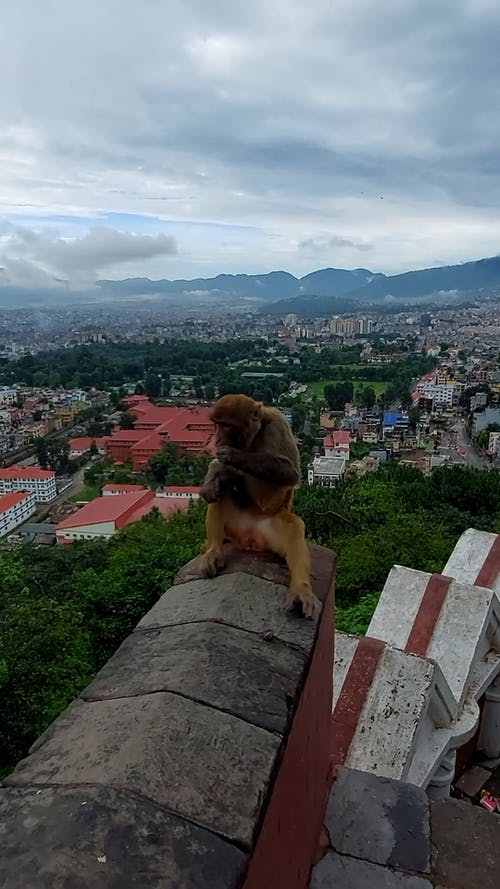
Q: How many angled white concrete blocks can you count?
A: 3